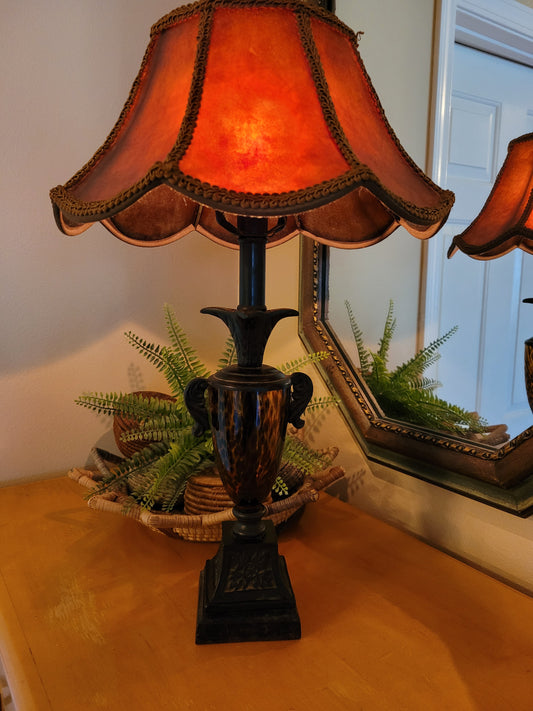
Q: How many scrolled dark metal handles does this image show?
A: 2